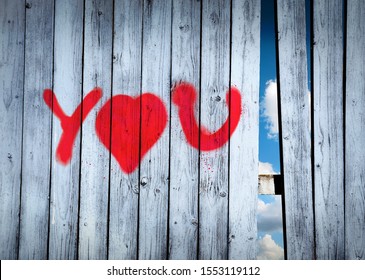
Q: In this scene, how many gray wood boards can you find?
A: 12